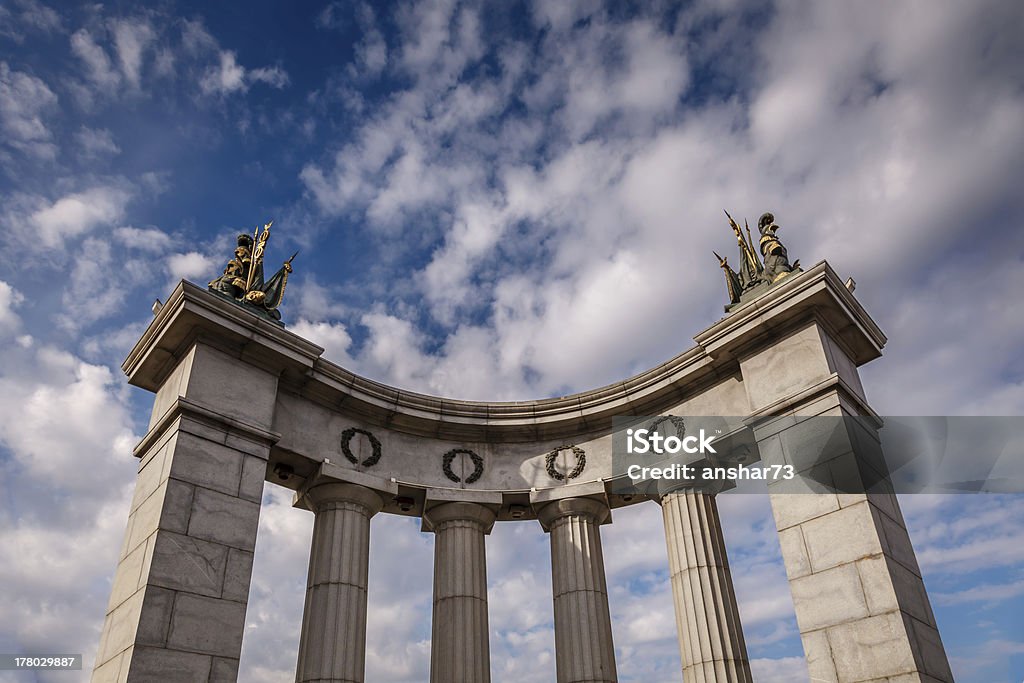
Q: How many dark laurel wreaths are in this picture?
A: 4